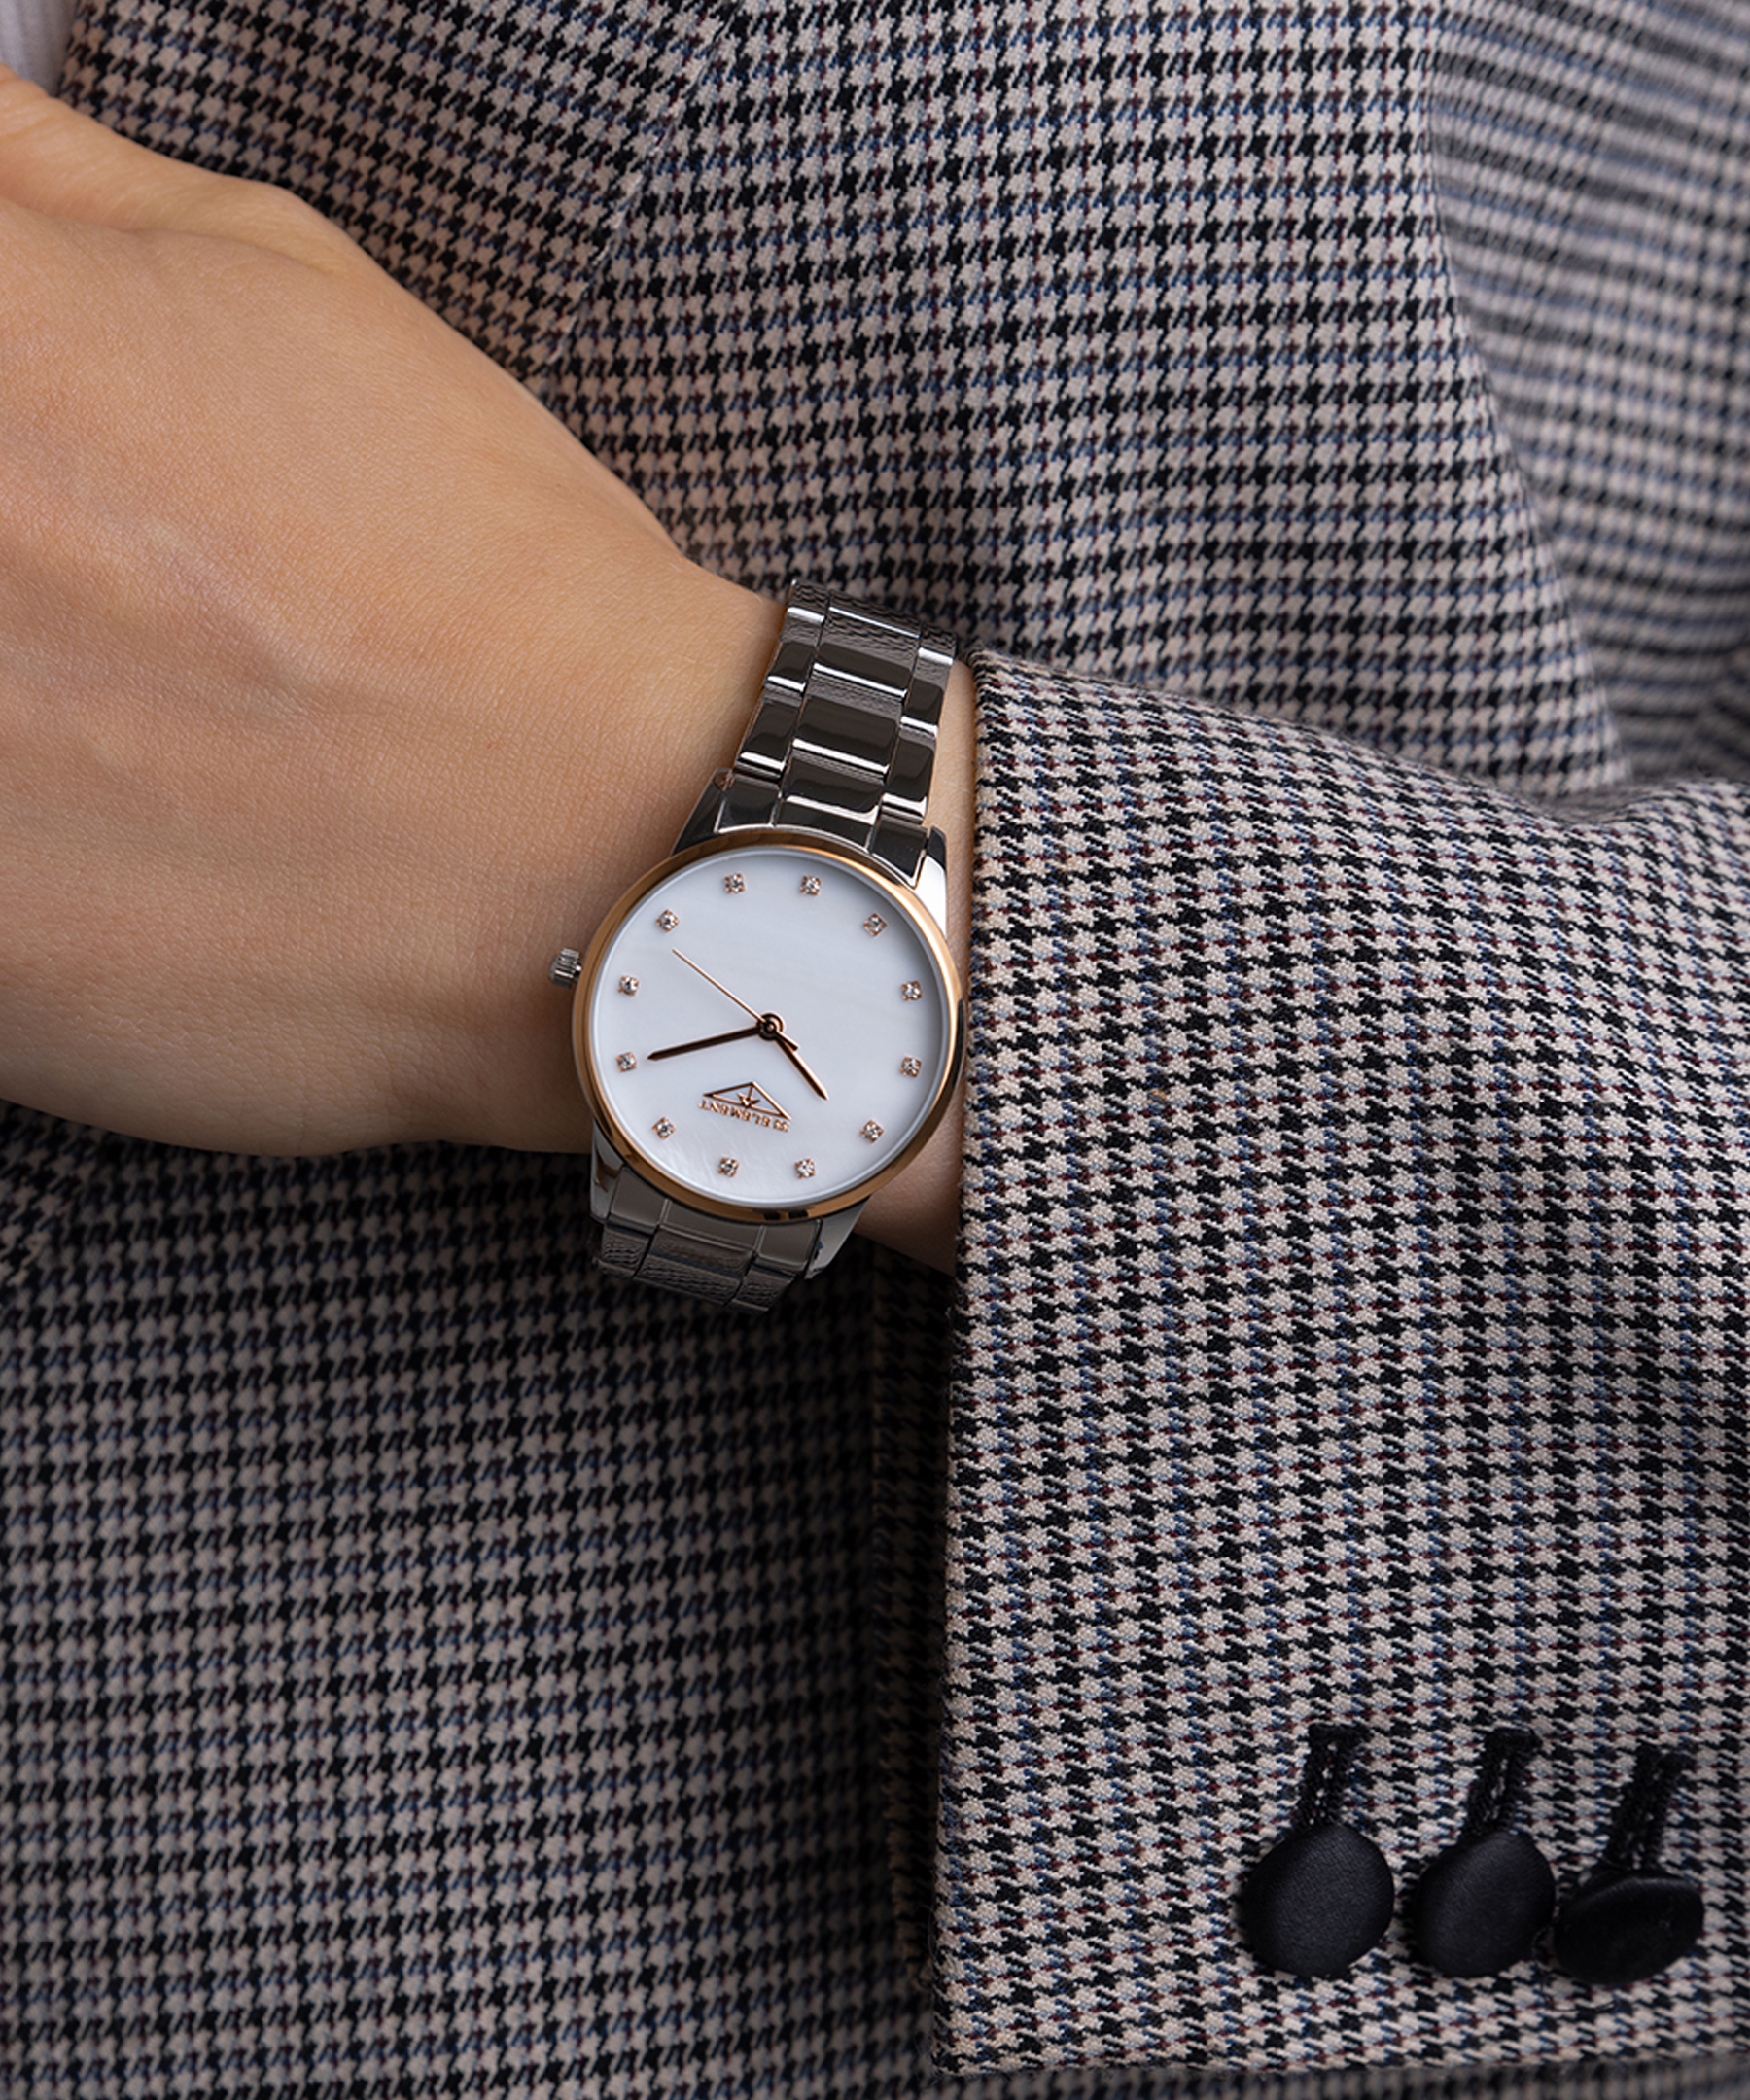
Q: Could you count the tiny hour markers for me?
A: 12